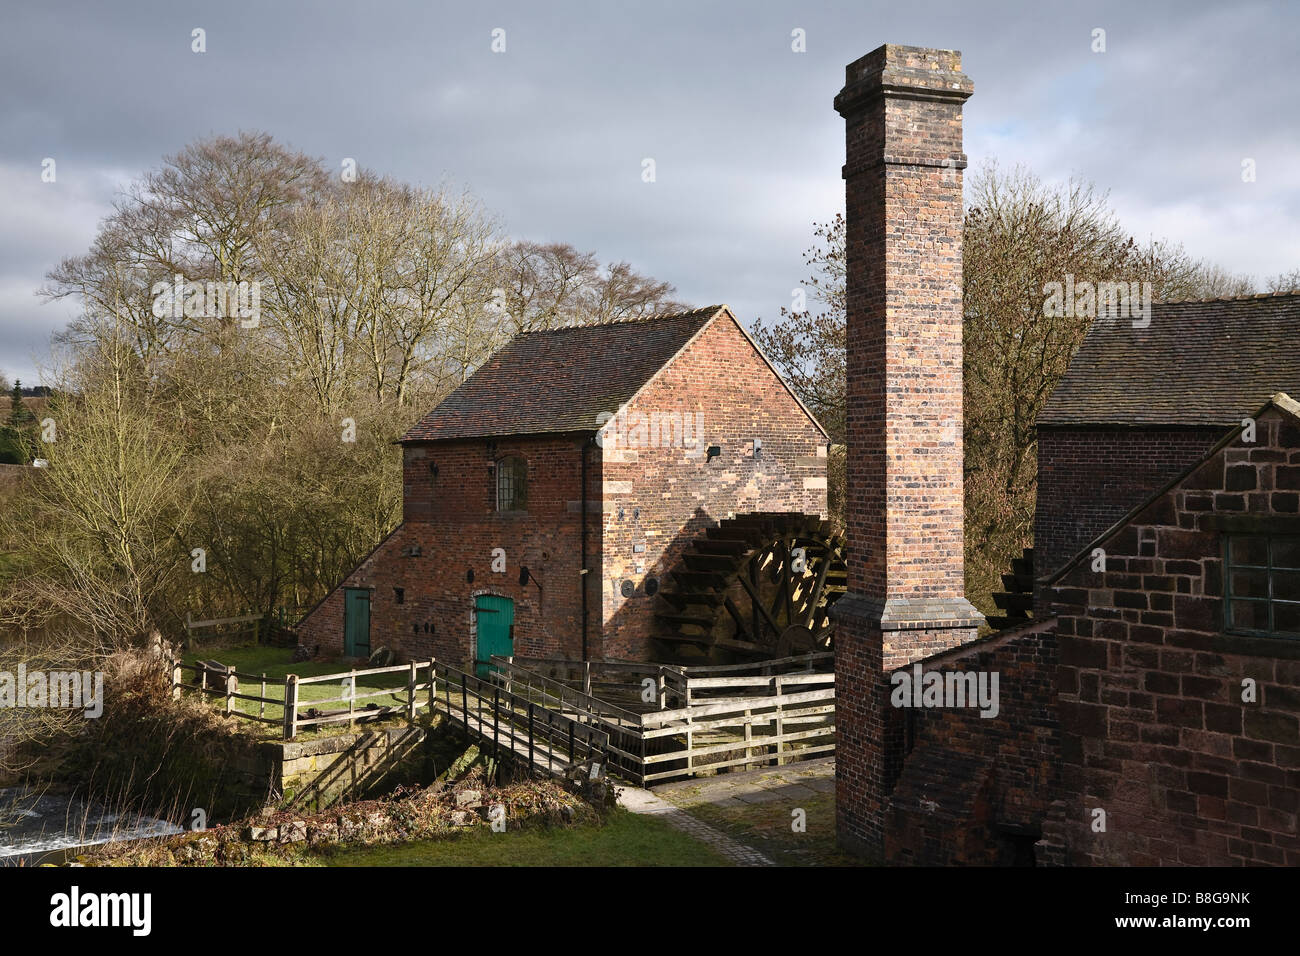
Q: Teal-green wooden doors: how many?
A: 2